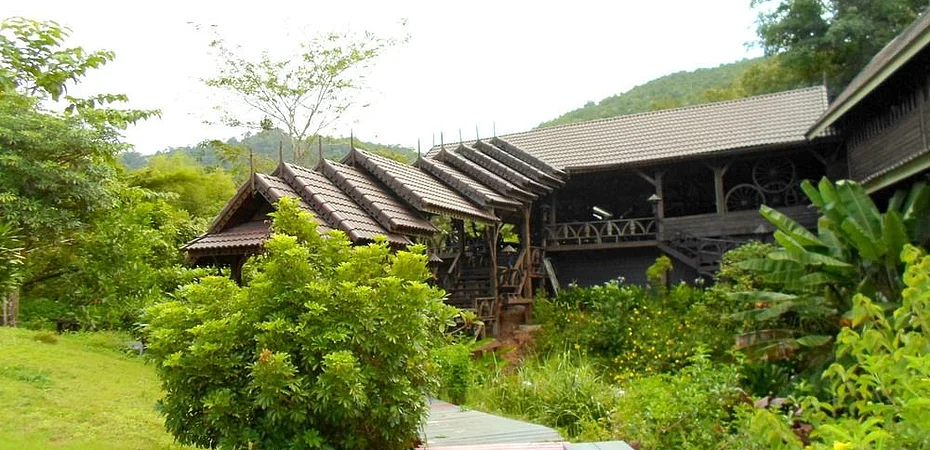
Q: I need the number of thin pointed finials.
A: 11